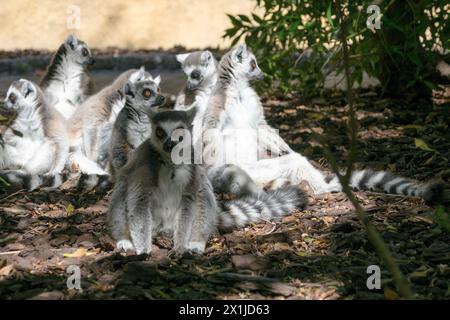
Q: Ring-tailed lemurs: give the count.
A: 7